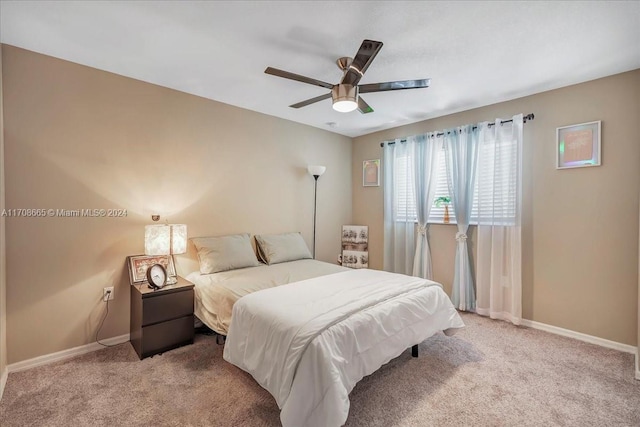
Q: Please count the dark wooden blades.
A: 5